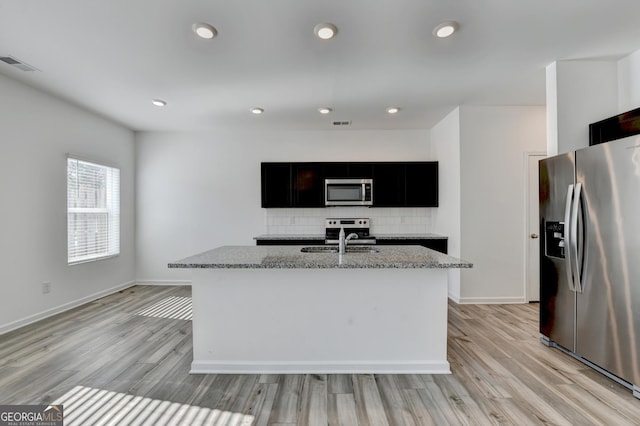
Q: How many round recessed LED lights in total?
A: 7